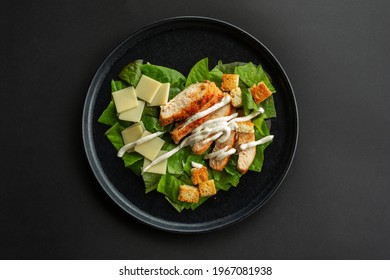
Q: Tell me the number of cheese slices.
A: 7